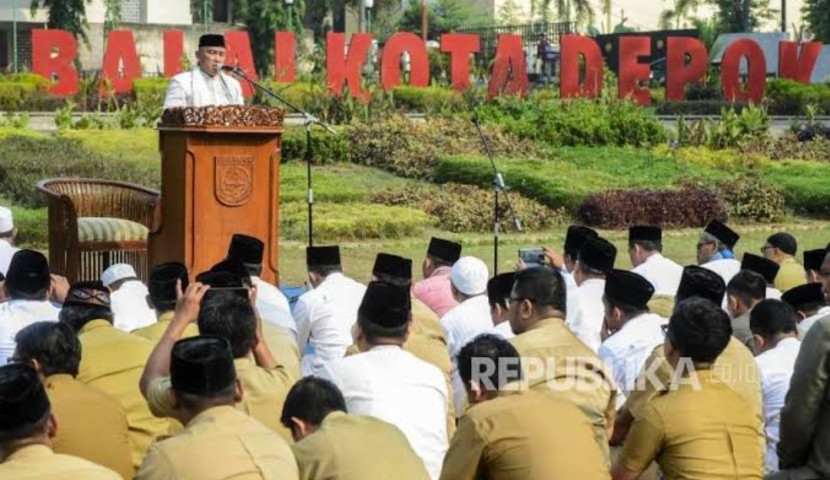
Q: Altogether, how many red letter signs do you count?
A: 14